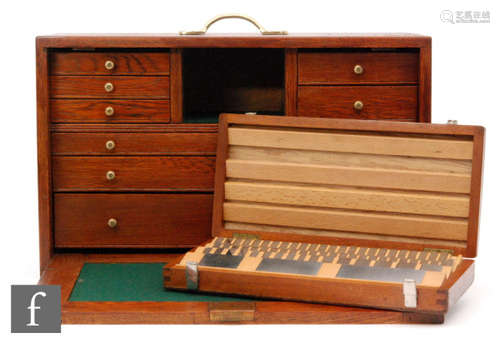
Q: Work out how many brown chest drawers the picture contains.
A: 8